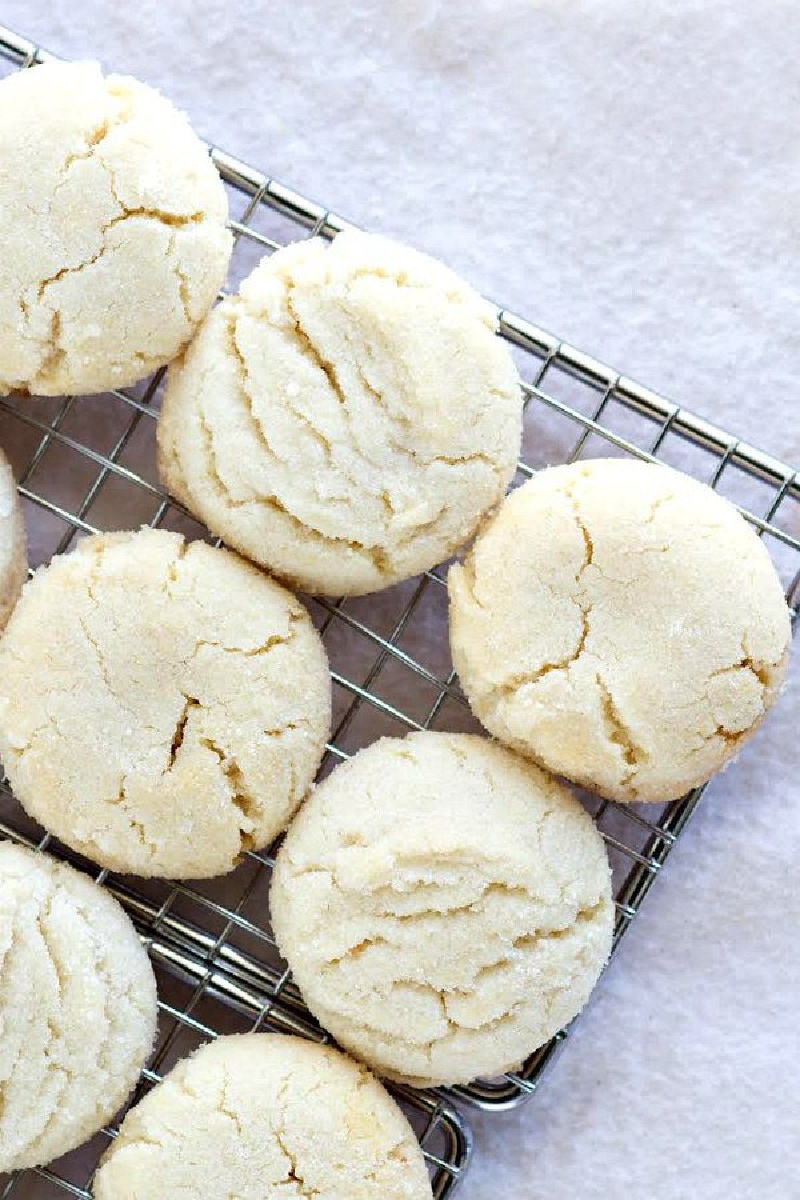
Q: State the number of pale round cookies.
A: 8